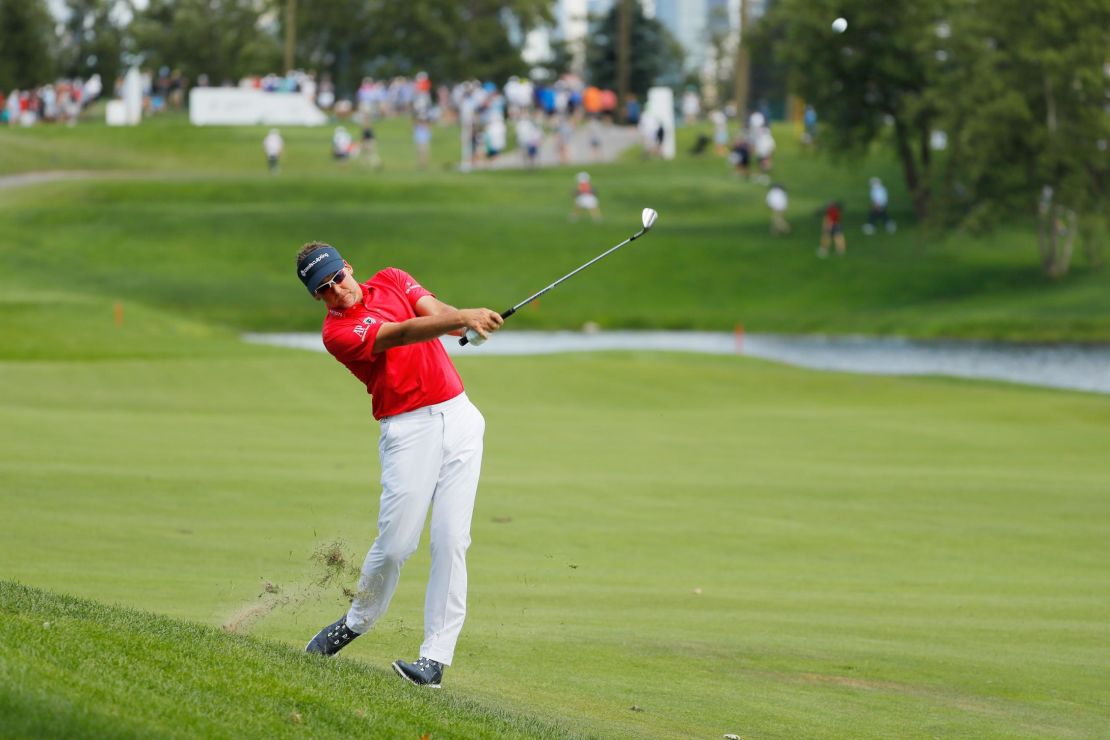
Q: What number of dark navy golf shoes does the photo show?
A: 2